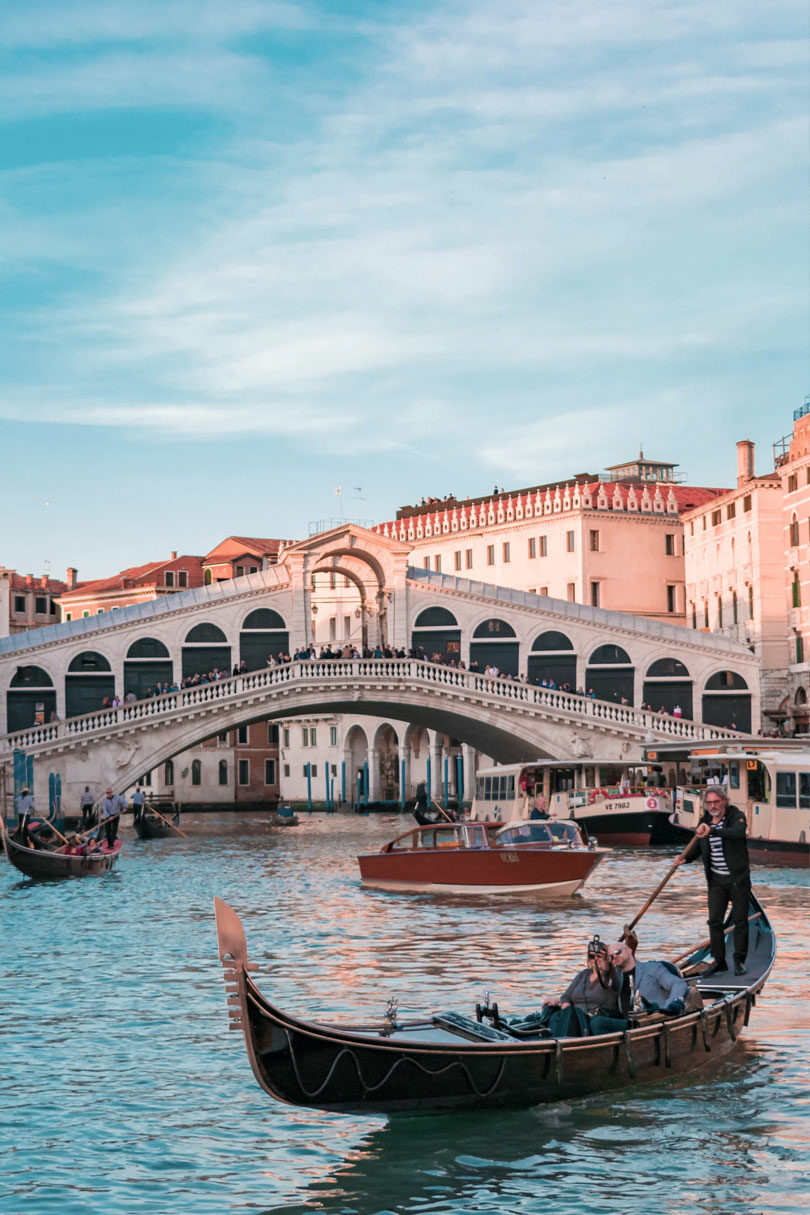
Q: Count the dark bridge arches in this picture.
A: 11